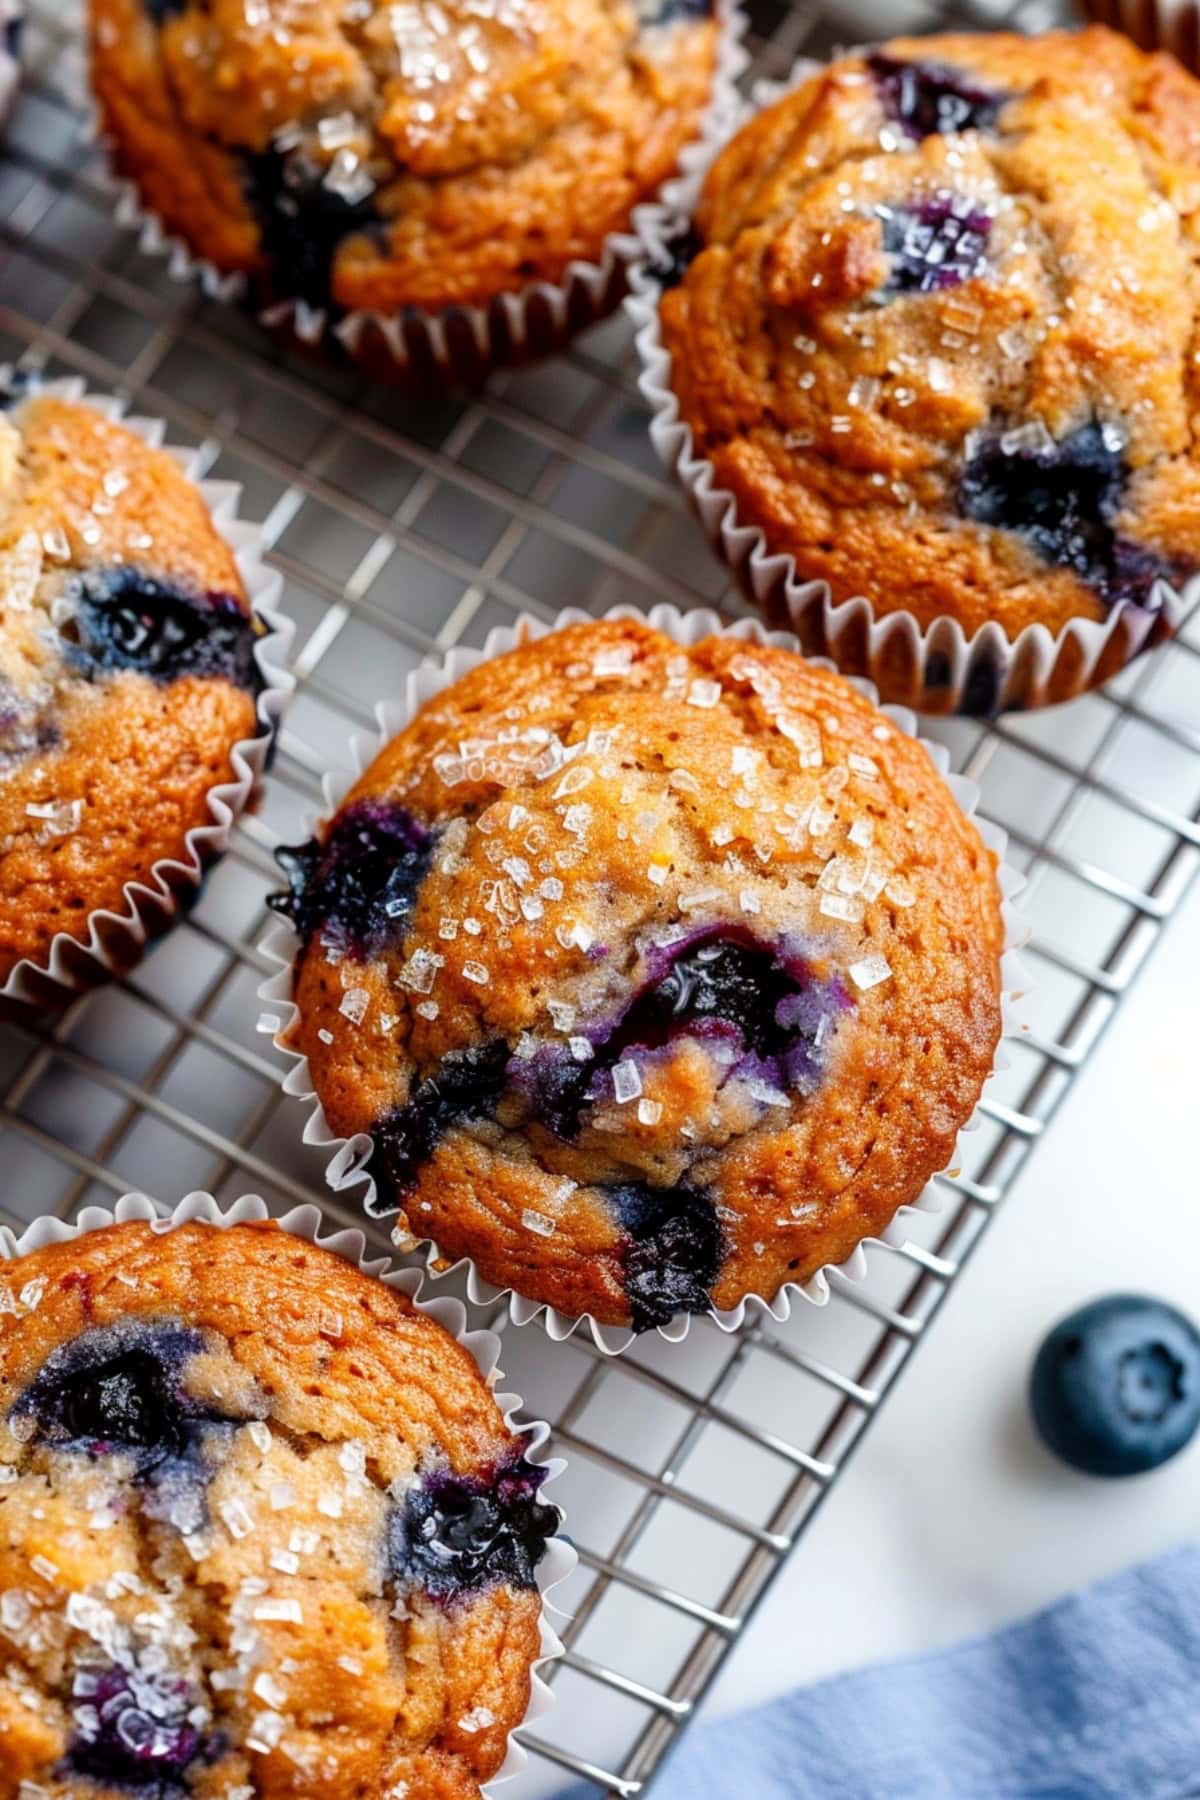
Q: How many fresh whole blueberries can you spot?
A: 1